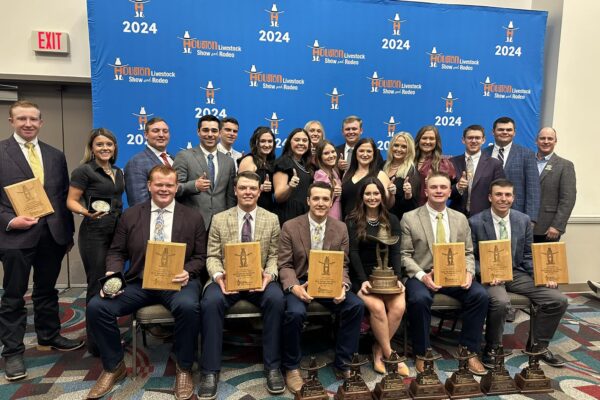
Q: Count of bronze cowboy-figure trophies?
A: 8